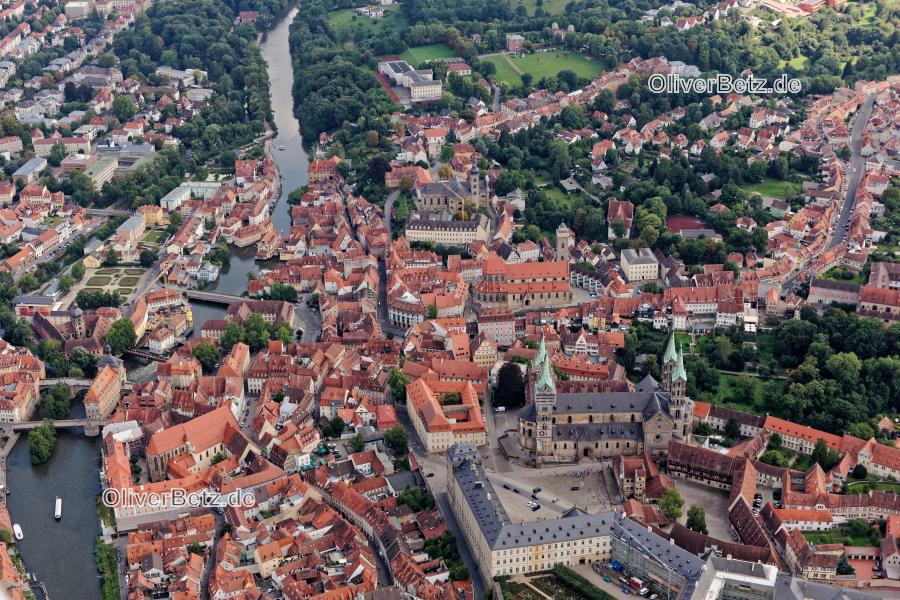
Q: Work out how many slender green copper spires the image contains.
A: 4